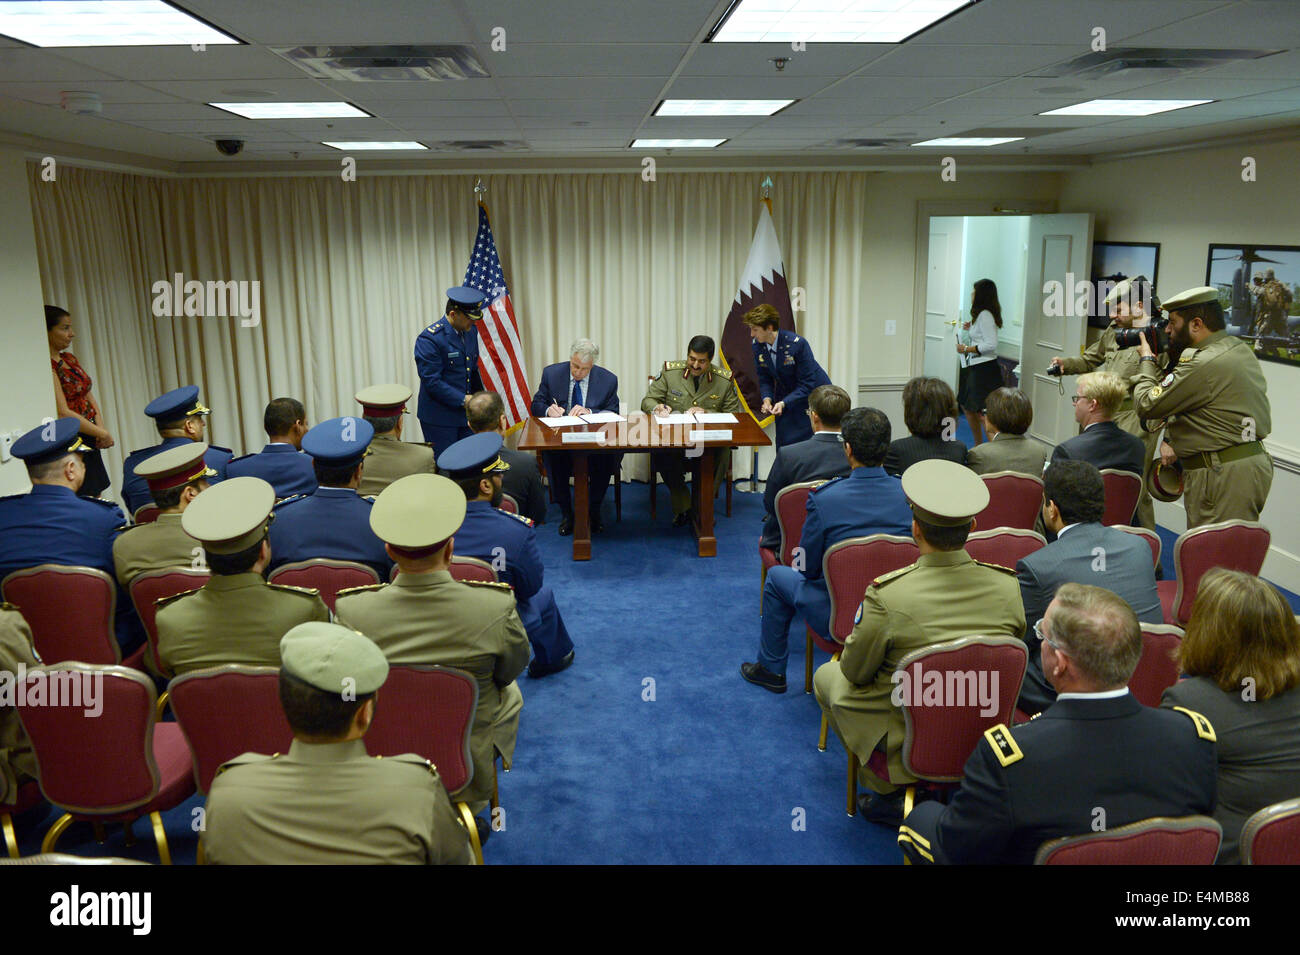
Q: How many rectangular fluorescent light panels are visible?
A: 8